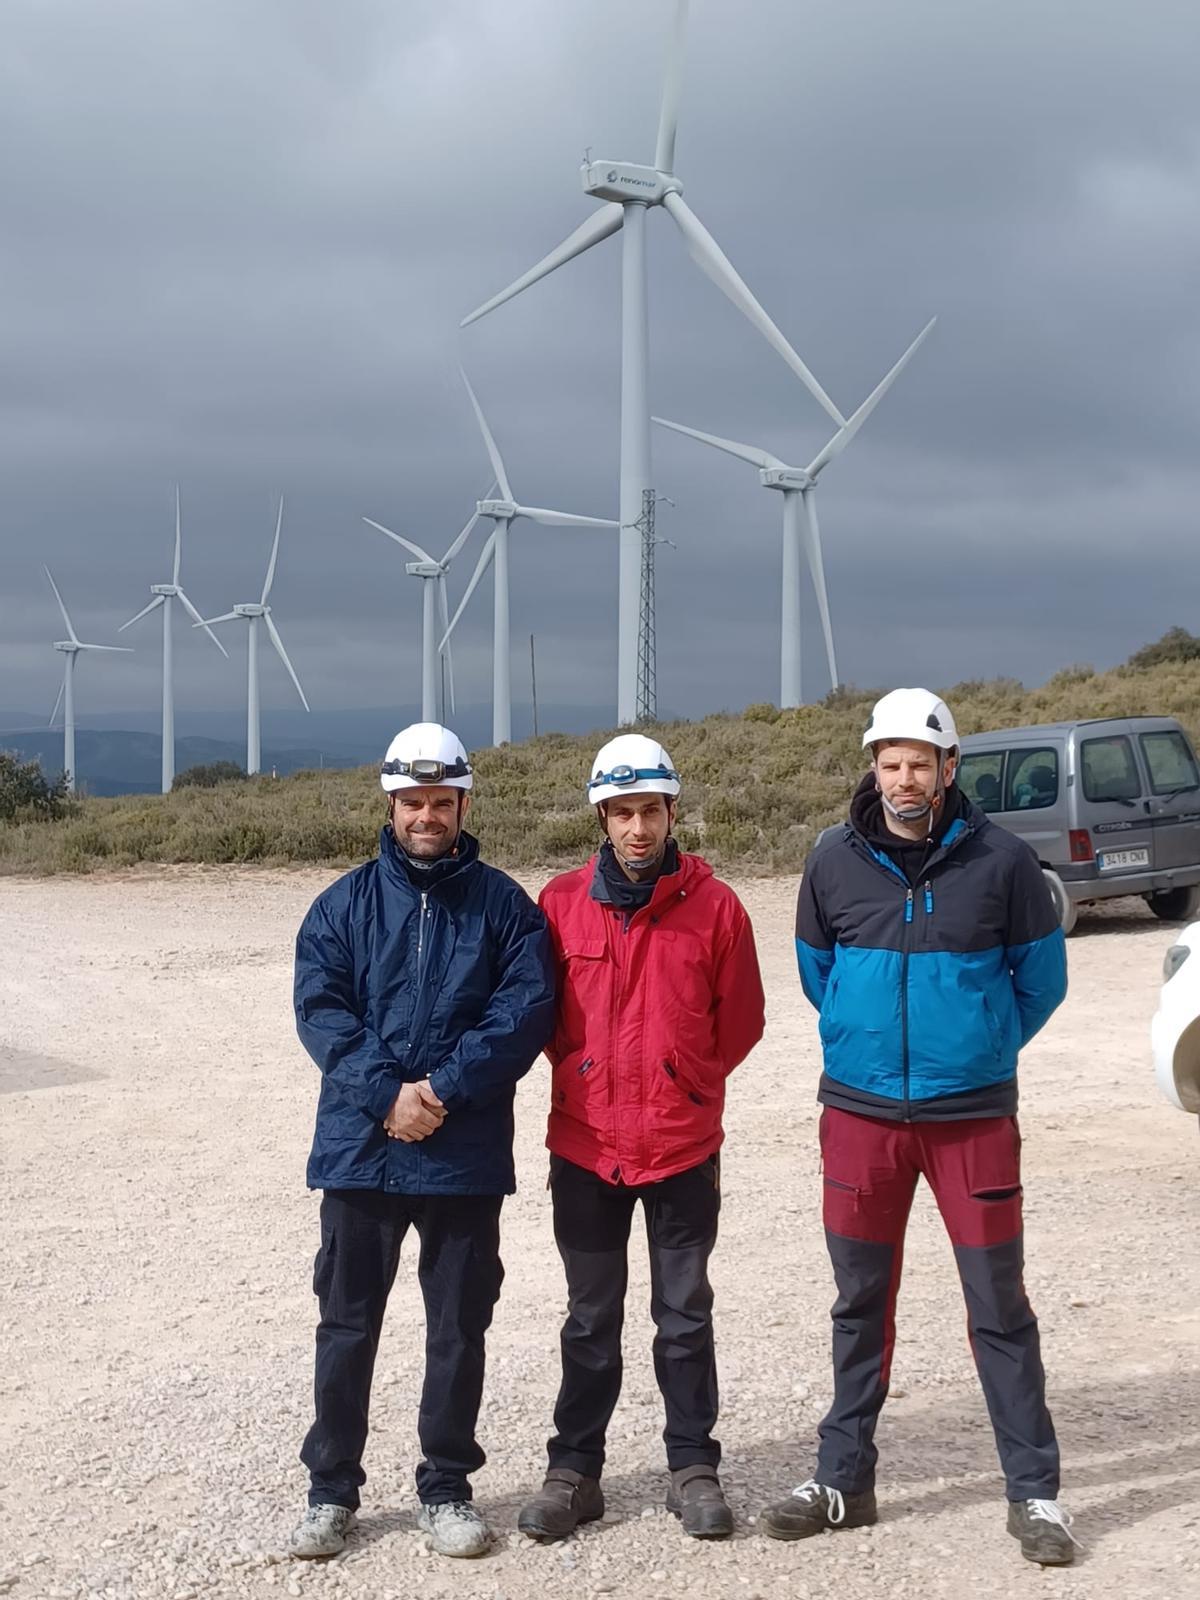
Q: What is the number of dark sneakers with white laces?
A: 2